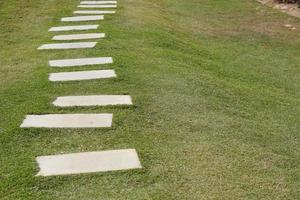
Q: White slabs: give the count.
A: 12